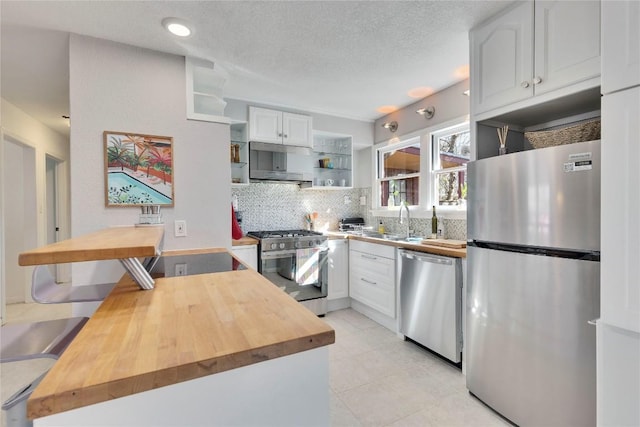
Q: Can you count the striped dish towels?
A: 1